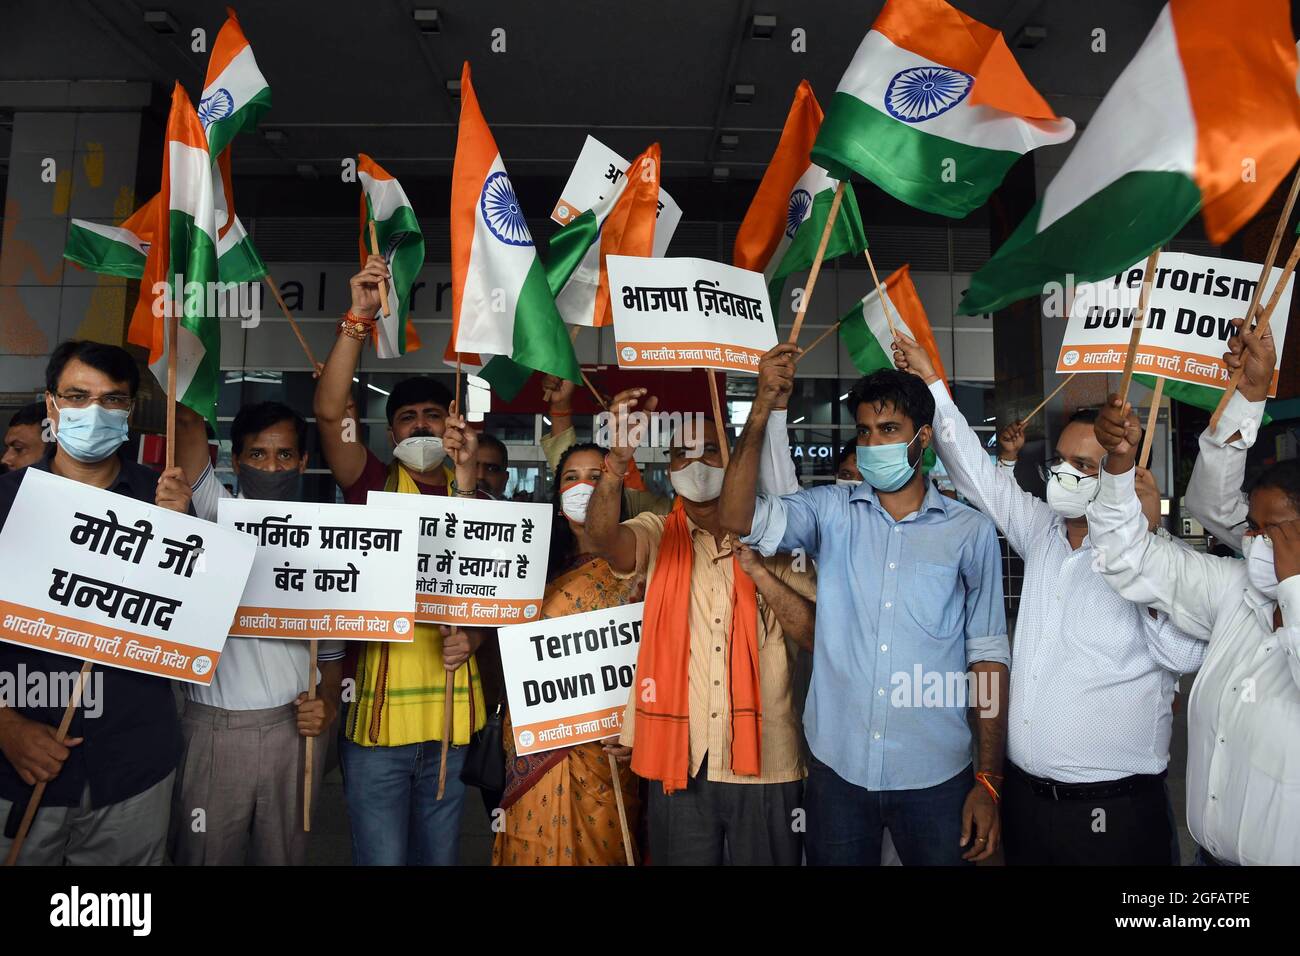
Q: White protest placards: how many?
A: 7